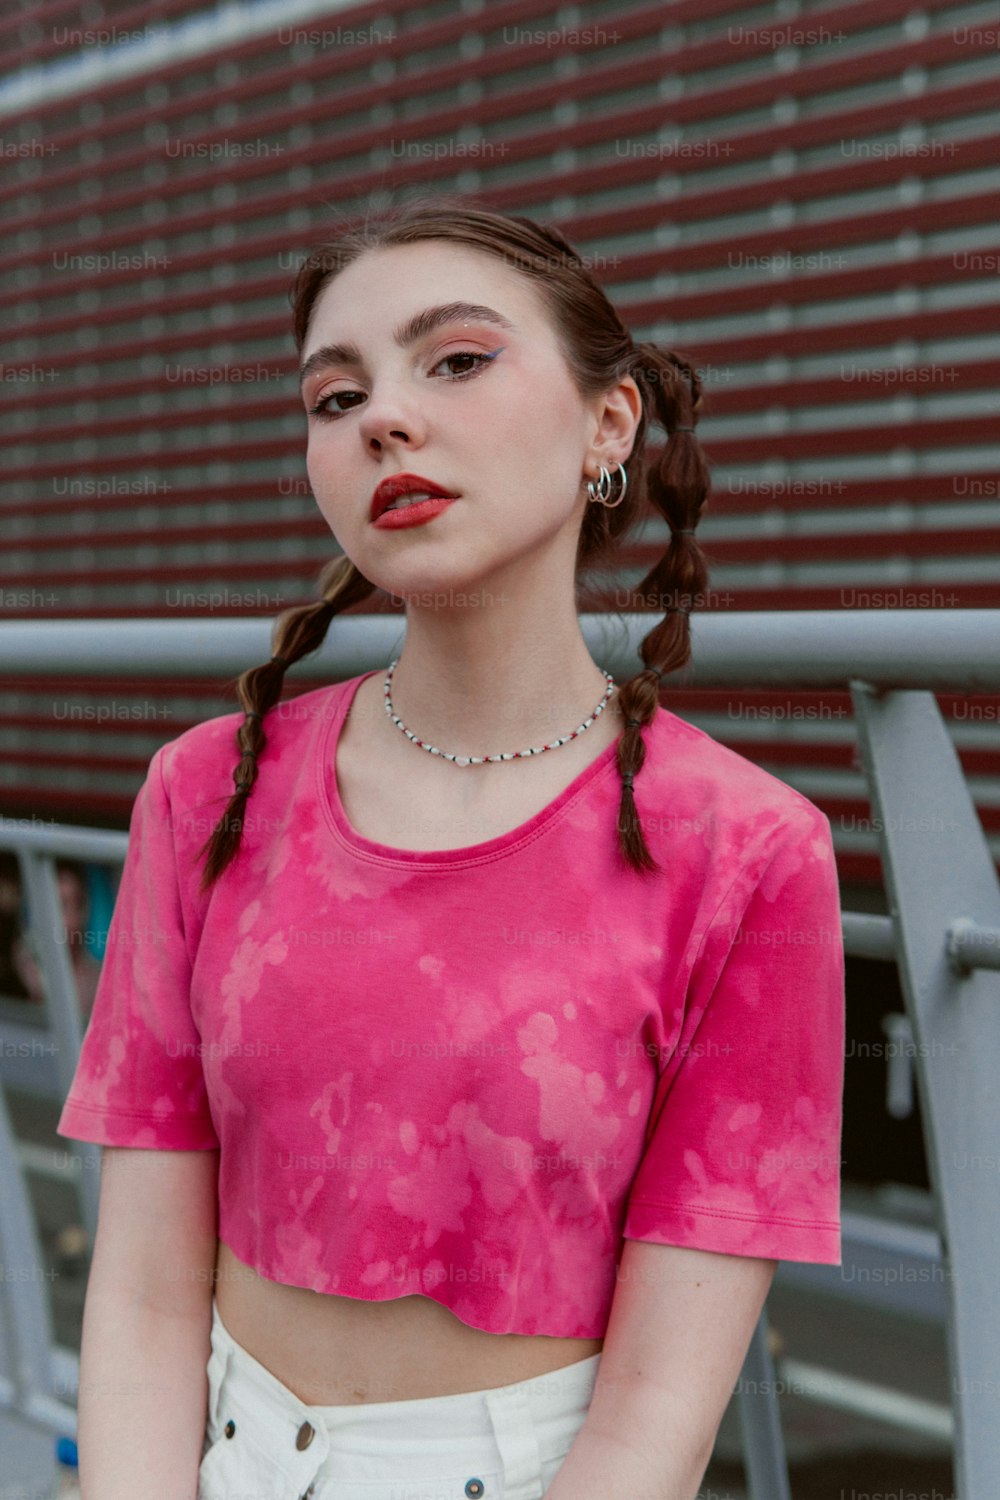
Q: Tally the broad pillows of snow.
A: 0